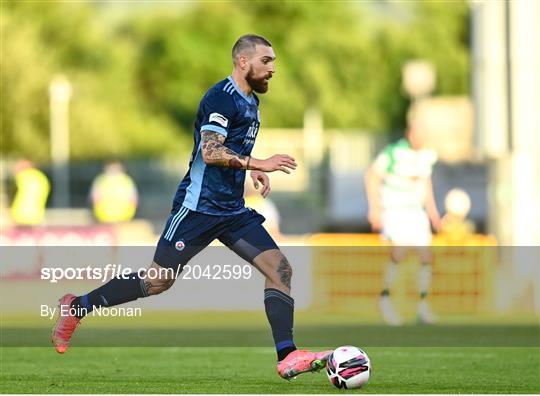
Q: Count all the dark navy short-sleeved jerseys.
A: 1